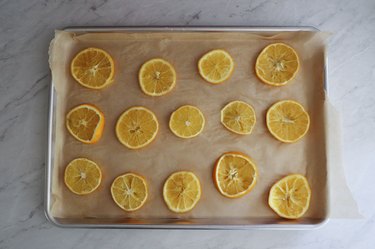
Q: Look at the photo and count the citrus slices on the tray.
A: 14